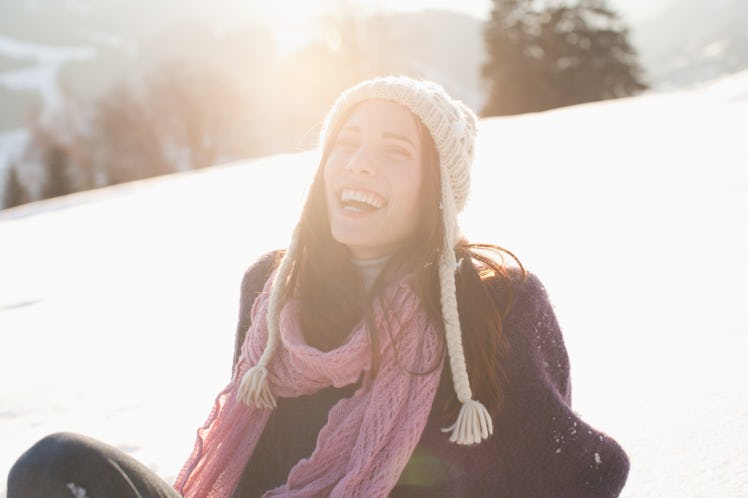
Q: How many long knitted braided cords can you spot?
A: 2